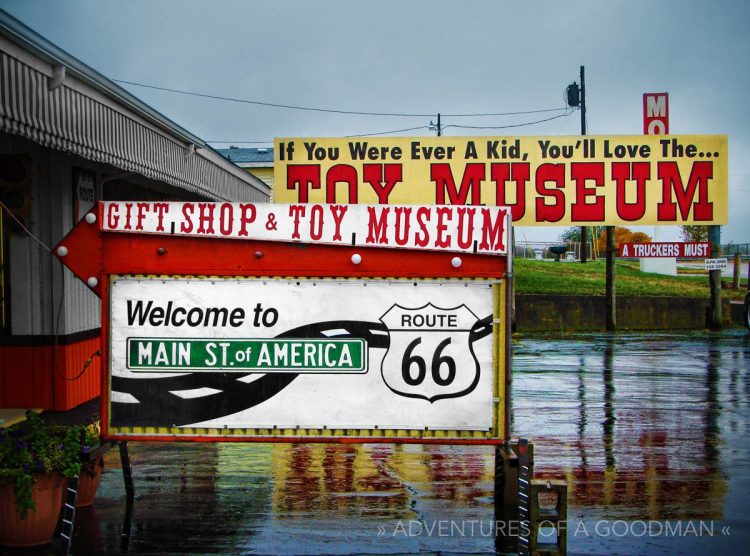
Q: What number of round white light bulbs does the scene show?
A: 5